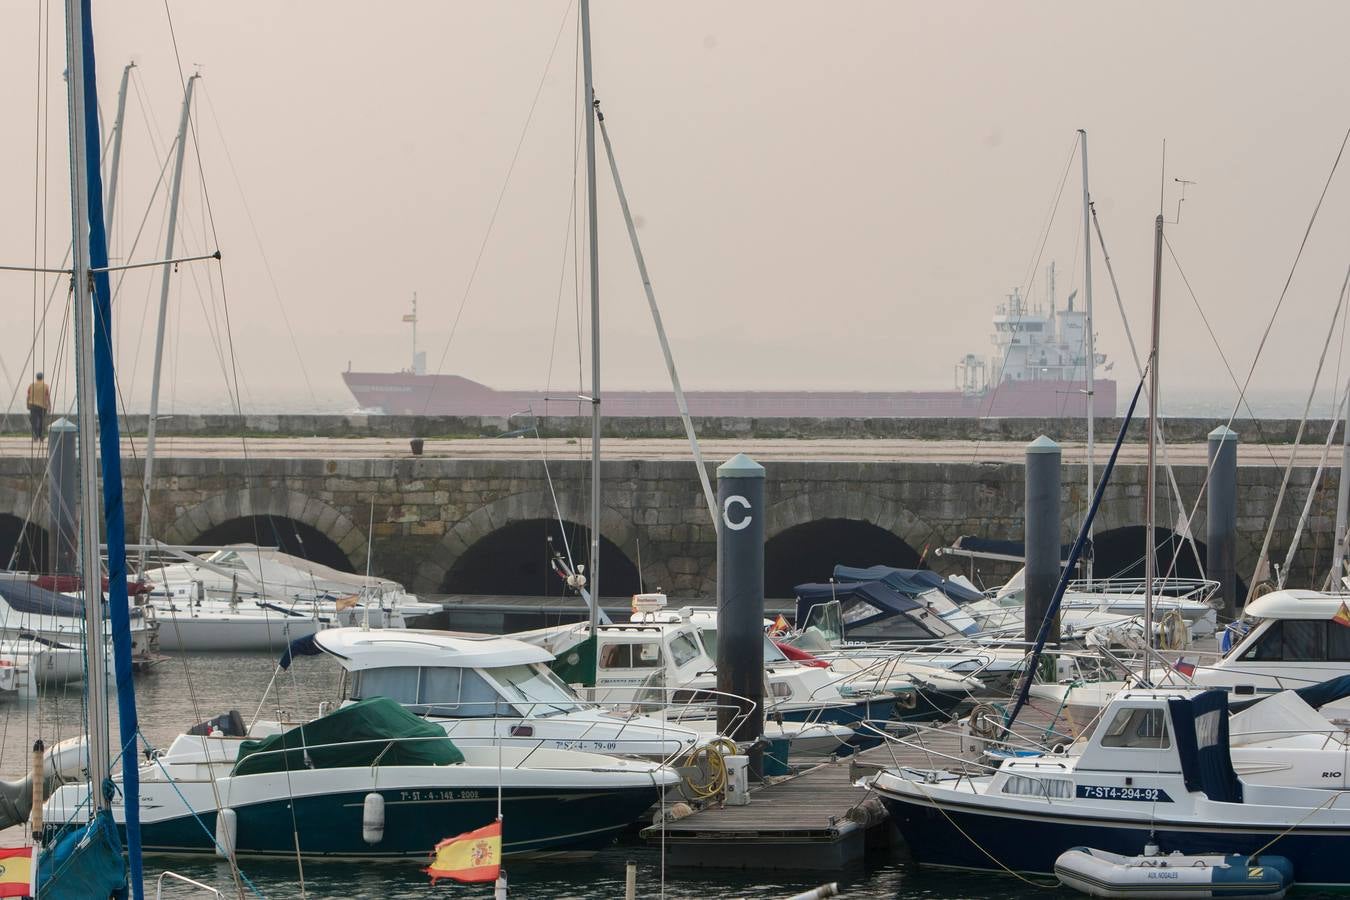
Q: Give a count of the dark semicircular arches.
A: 5